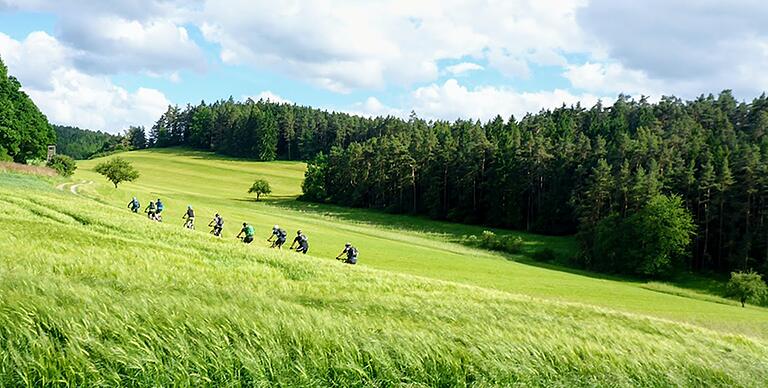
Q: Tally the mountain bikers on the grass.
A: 9